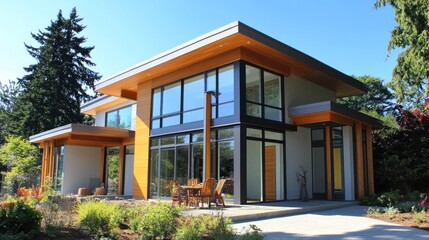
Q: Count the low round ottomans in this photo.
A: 2